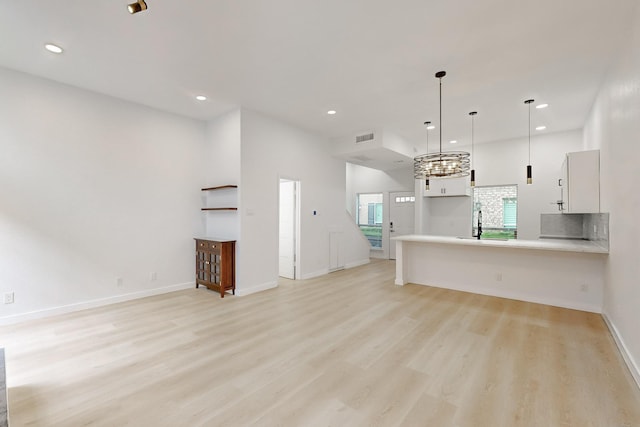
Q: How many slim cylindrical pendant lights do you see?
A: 3